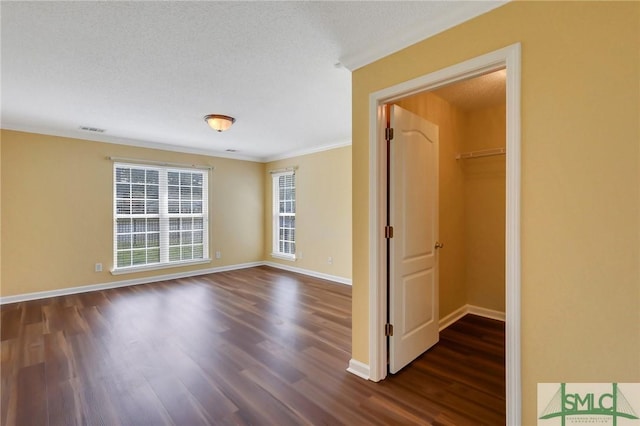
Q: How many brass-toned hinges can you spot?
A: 3